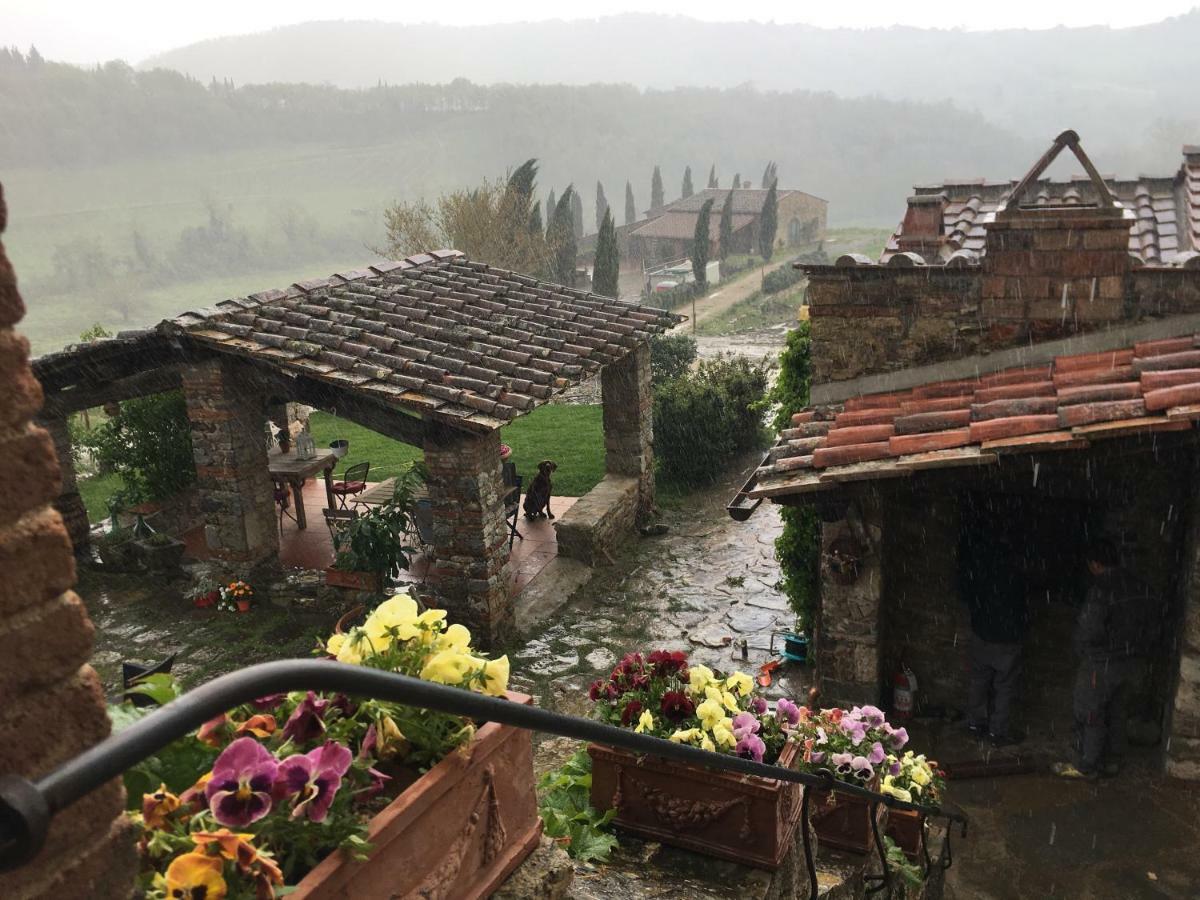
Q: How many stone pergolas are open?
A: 1